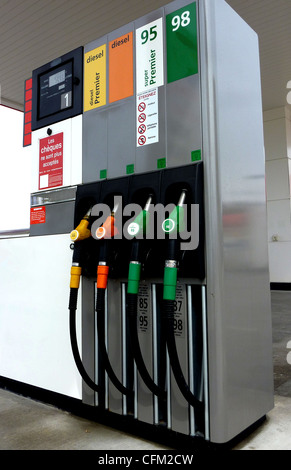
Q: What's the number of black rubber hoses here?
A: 4